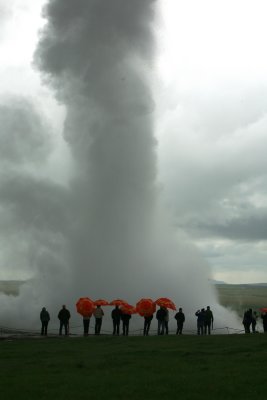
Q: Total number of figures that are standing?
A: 15